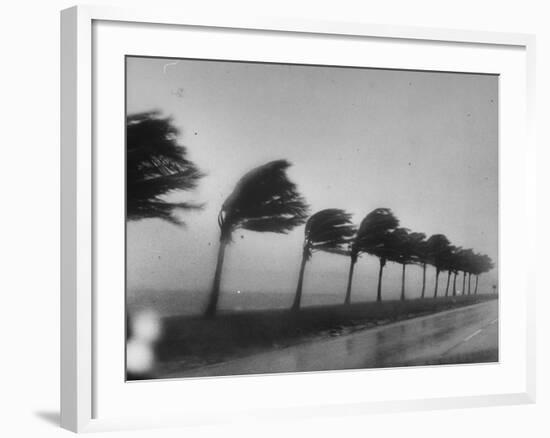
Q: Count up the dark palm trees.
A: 13